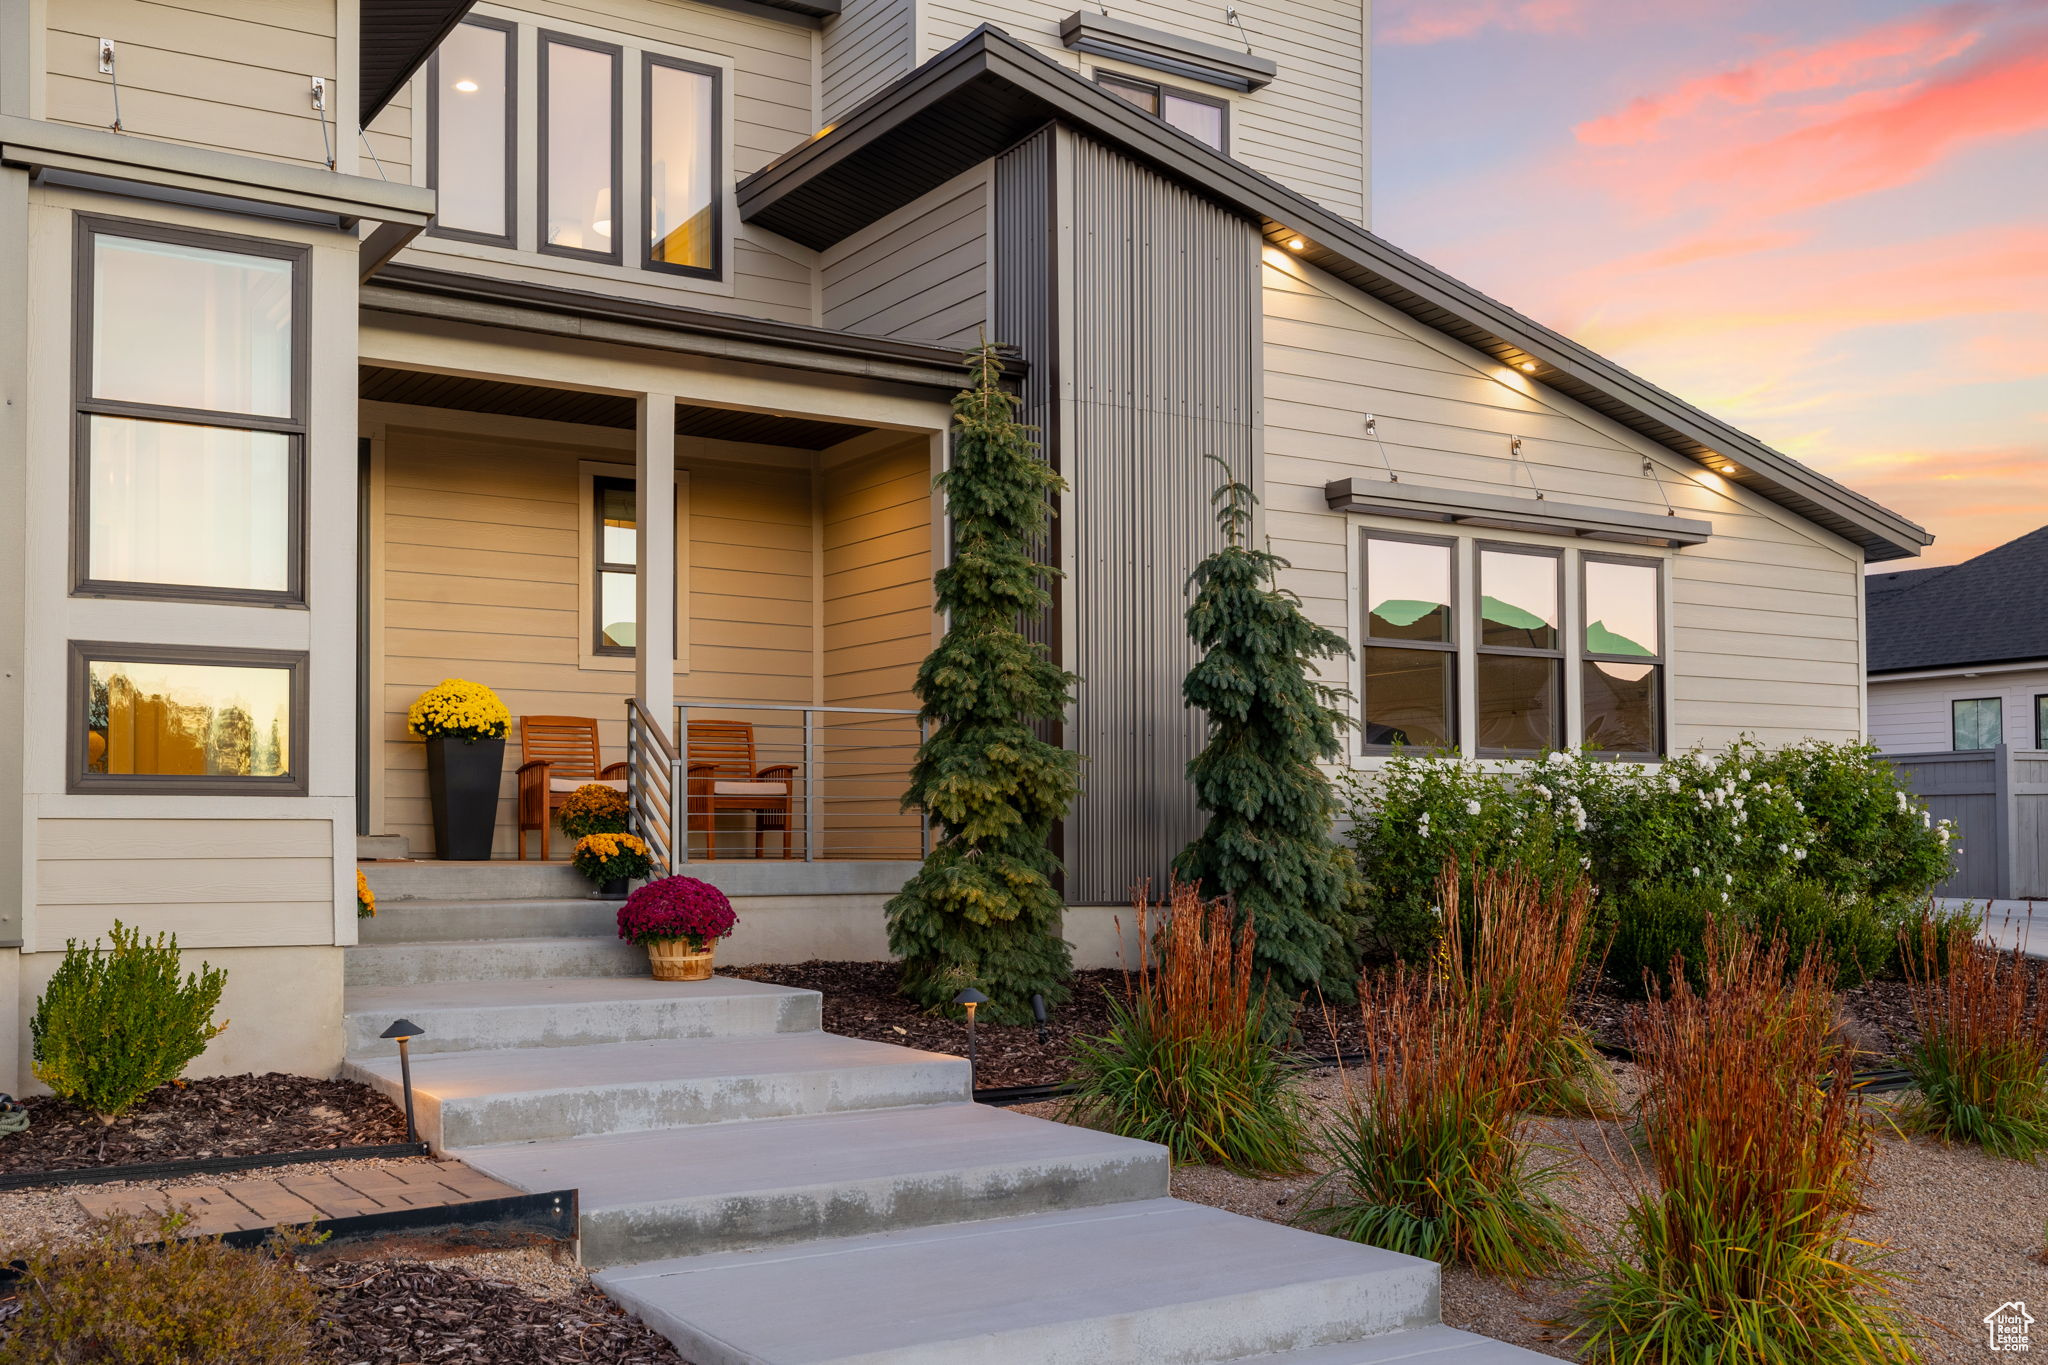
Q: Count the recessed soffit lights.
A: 3